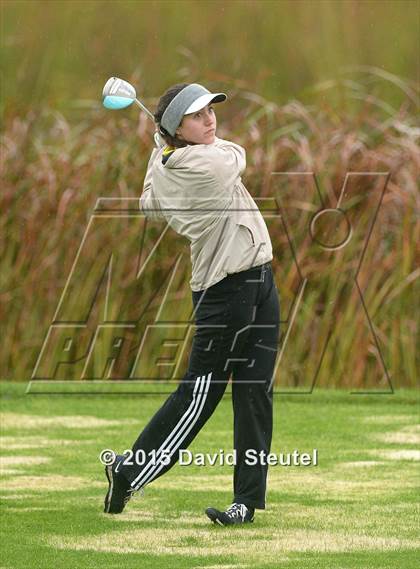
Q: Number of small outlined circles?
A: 1